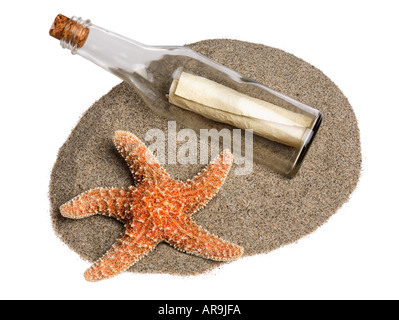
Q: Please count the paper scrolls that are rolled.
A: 1